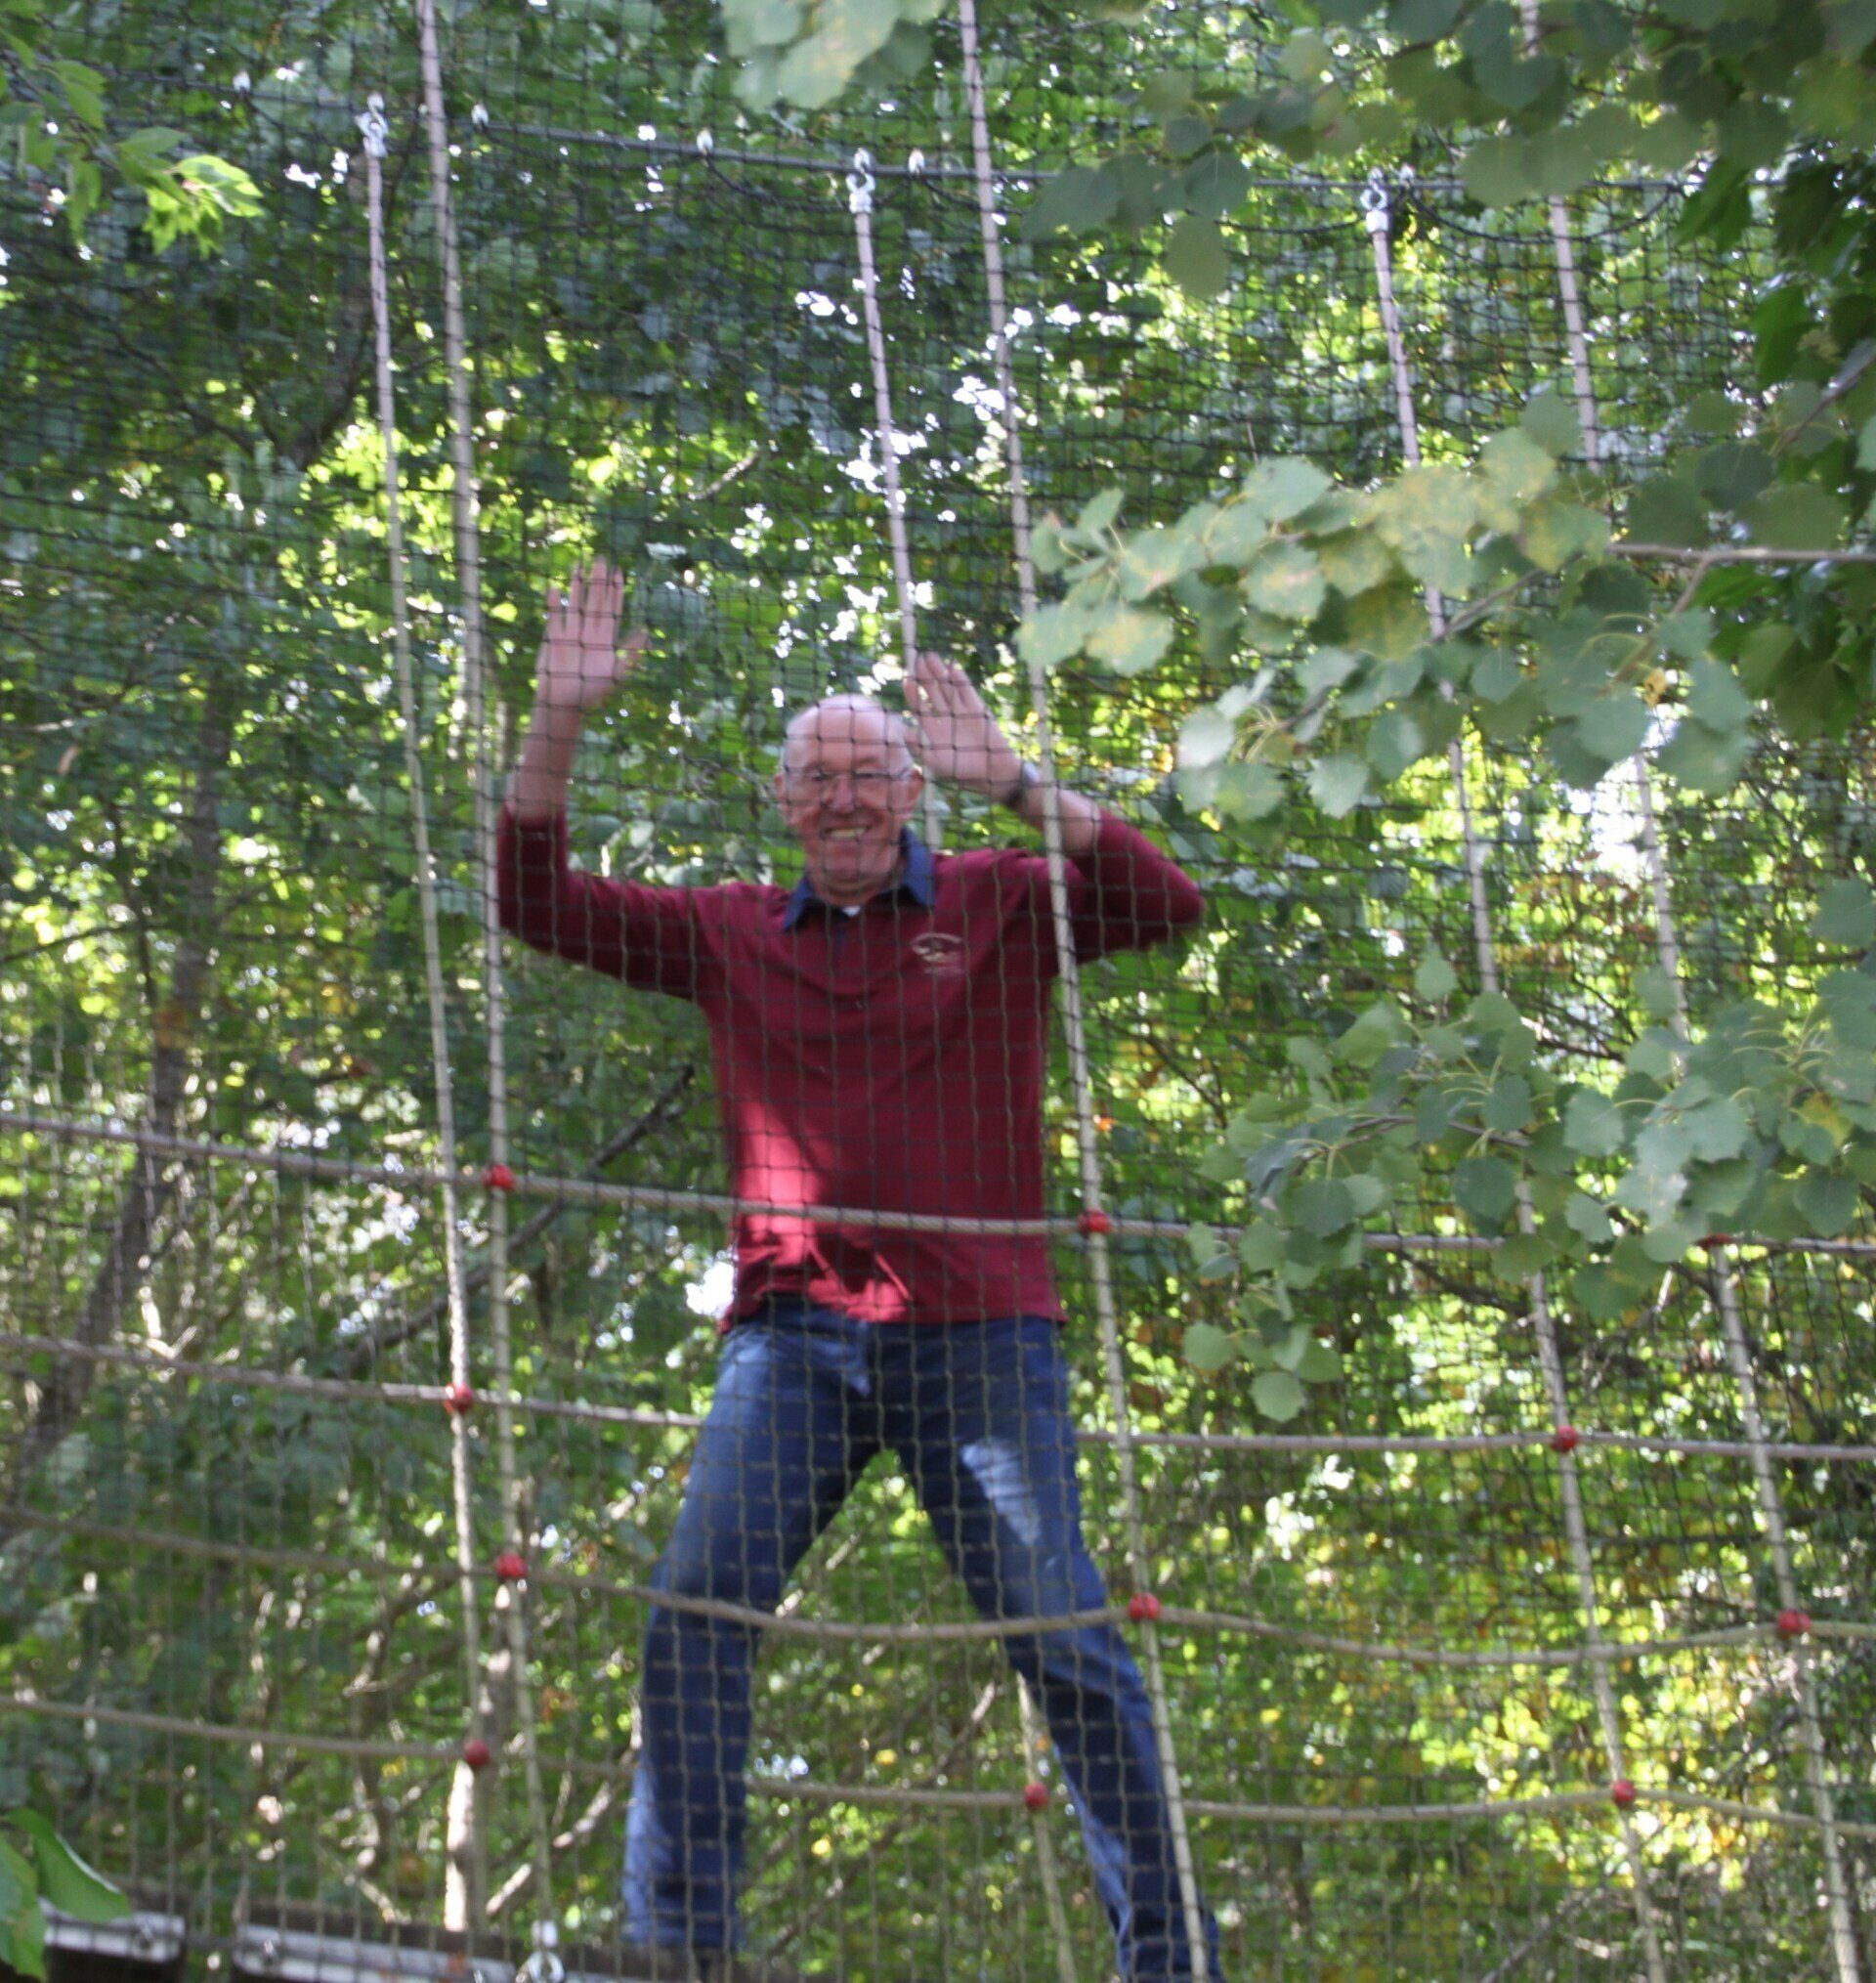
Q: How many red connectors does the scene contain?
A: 11